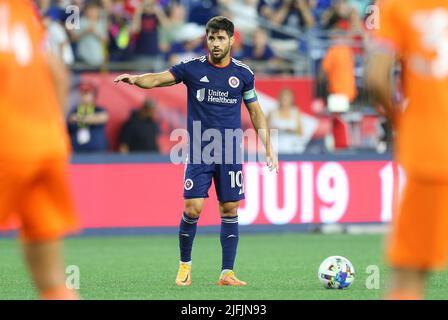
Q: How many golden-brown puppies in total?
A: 0